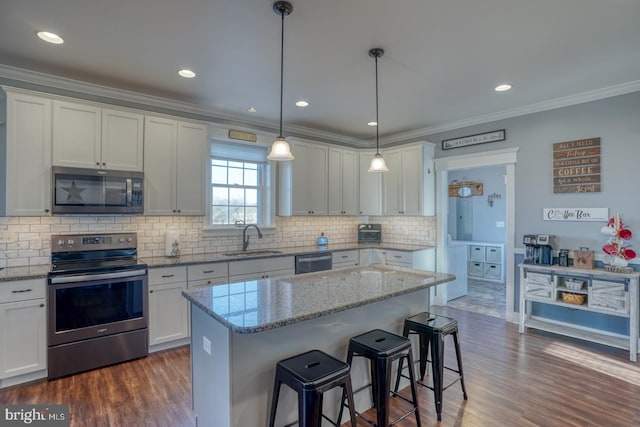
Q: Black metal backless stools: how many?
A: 3